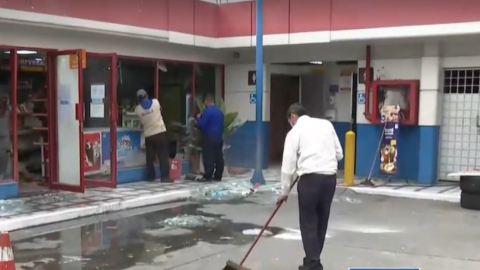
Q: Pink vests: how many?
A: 0